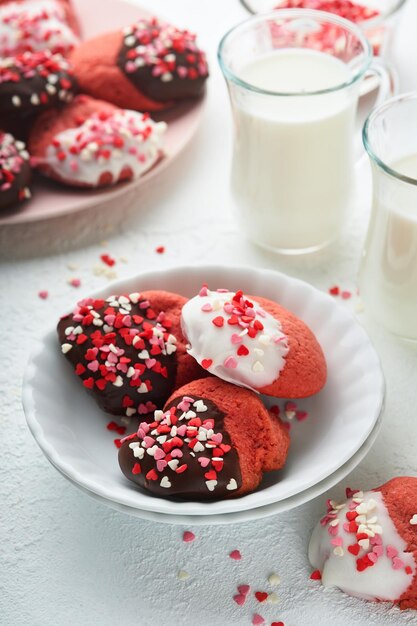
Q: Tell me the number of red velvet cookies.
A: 9